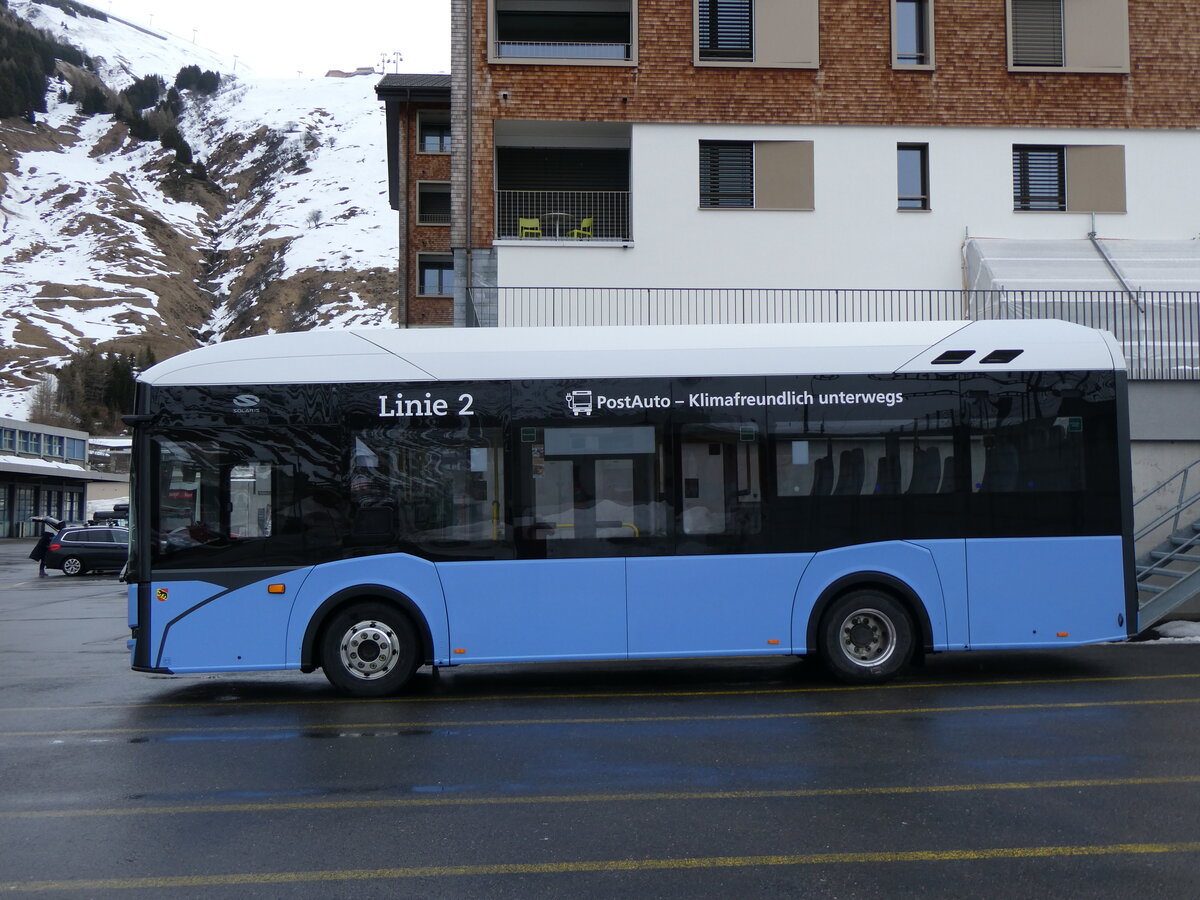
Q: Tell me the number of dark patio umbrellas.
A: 0